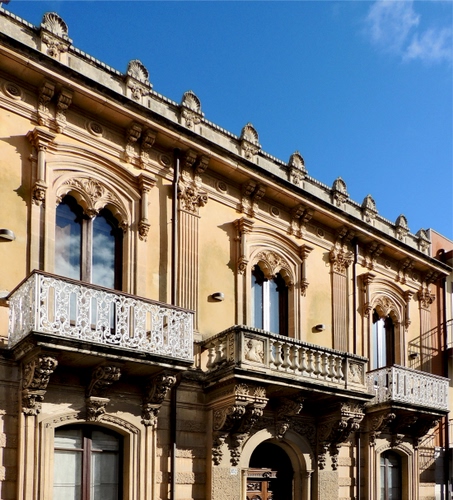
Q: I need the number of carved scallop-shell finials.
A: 9